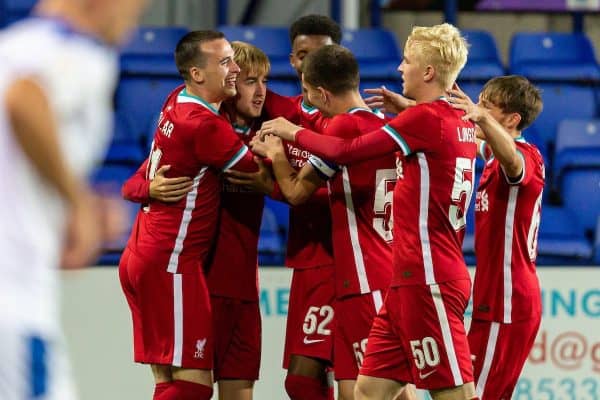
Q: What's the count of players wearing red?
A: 6